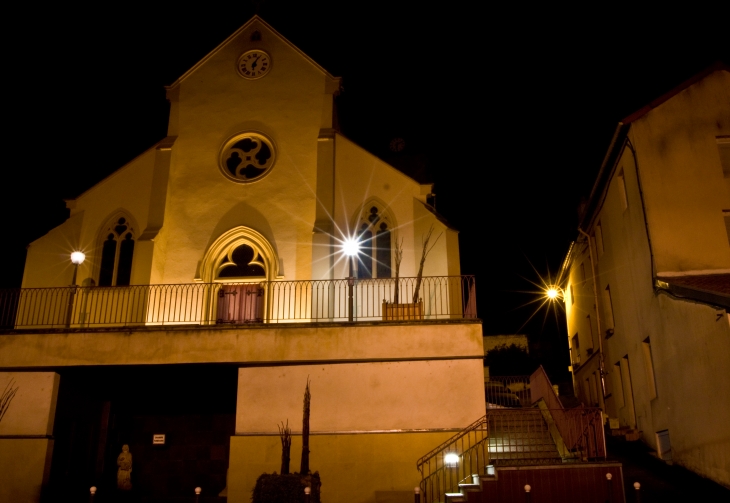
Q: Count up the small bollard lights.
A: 7